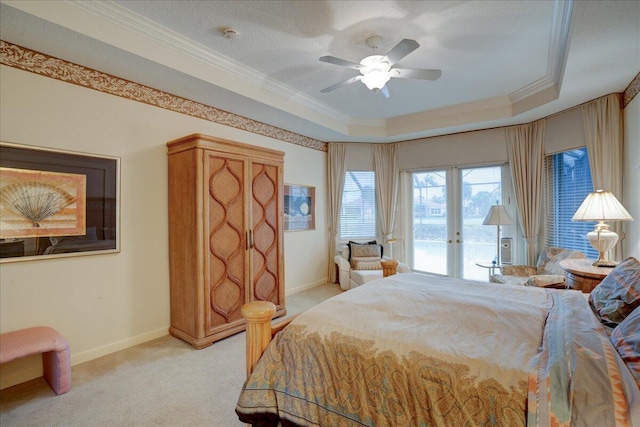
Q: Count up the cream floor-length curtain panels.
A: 4